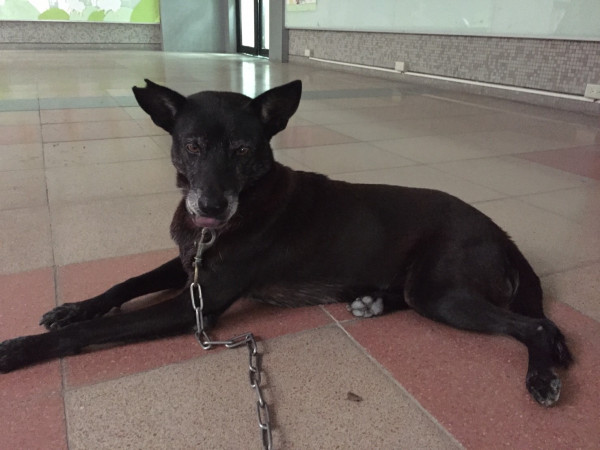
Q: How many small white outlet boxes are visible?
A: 3